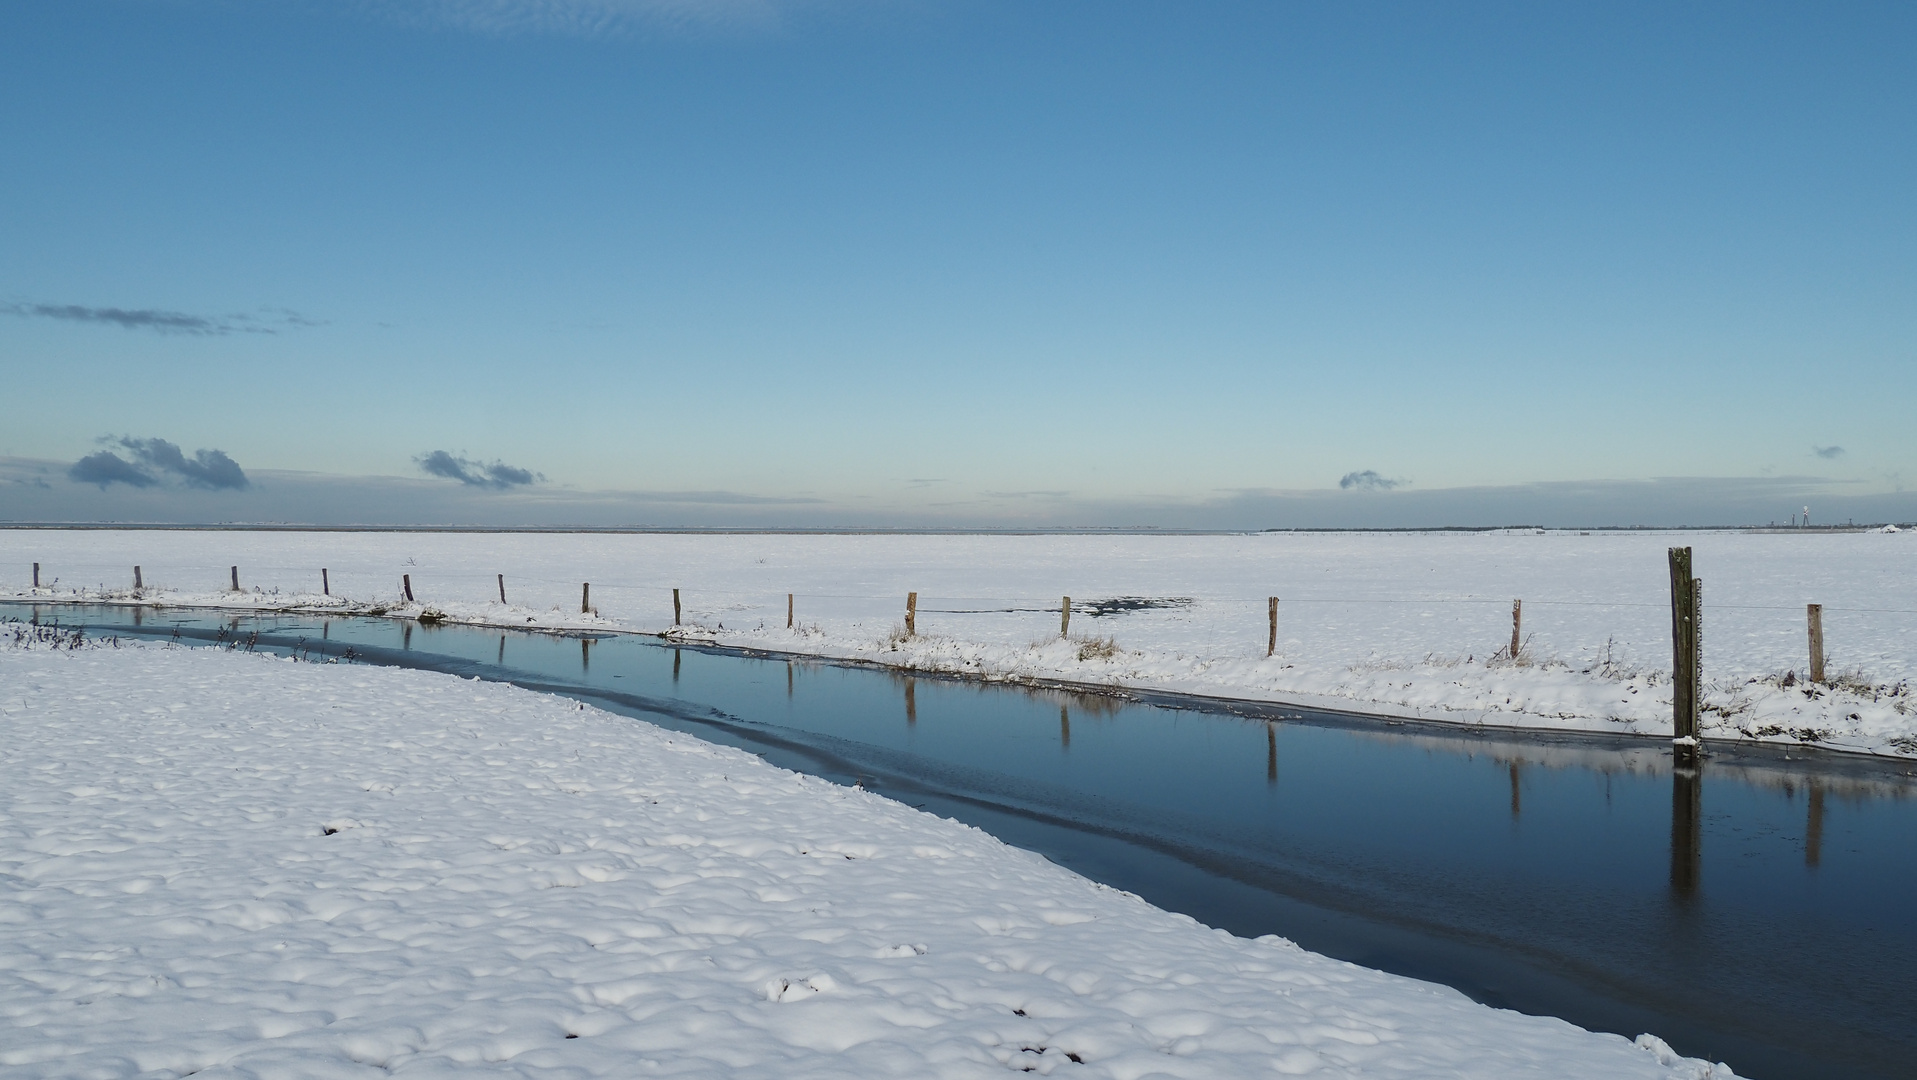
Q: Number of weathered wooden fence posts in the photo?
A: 15